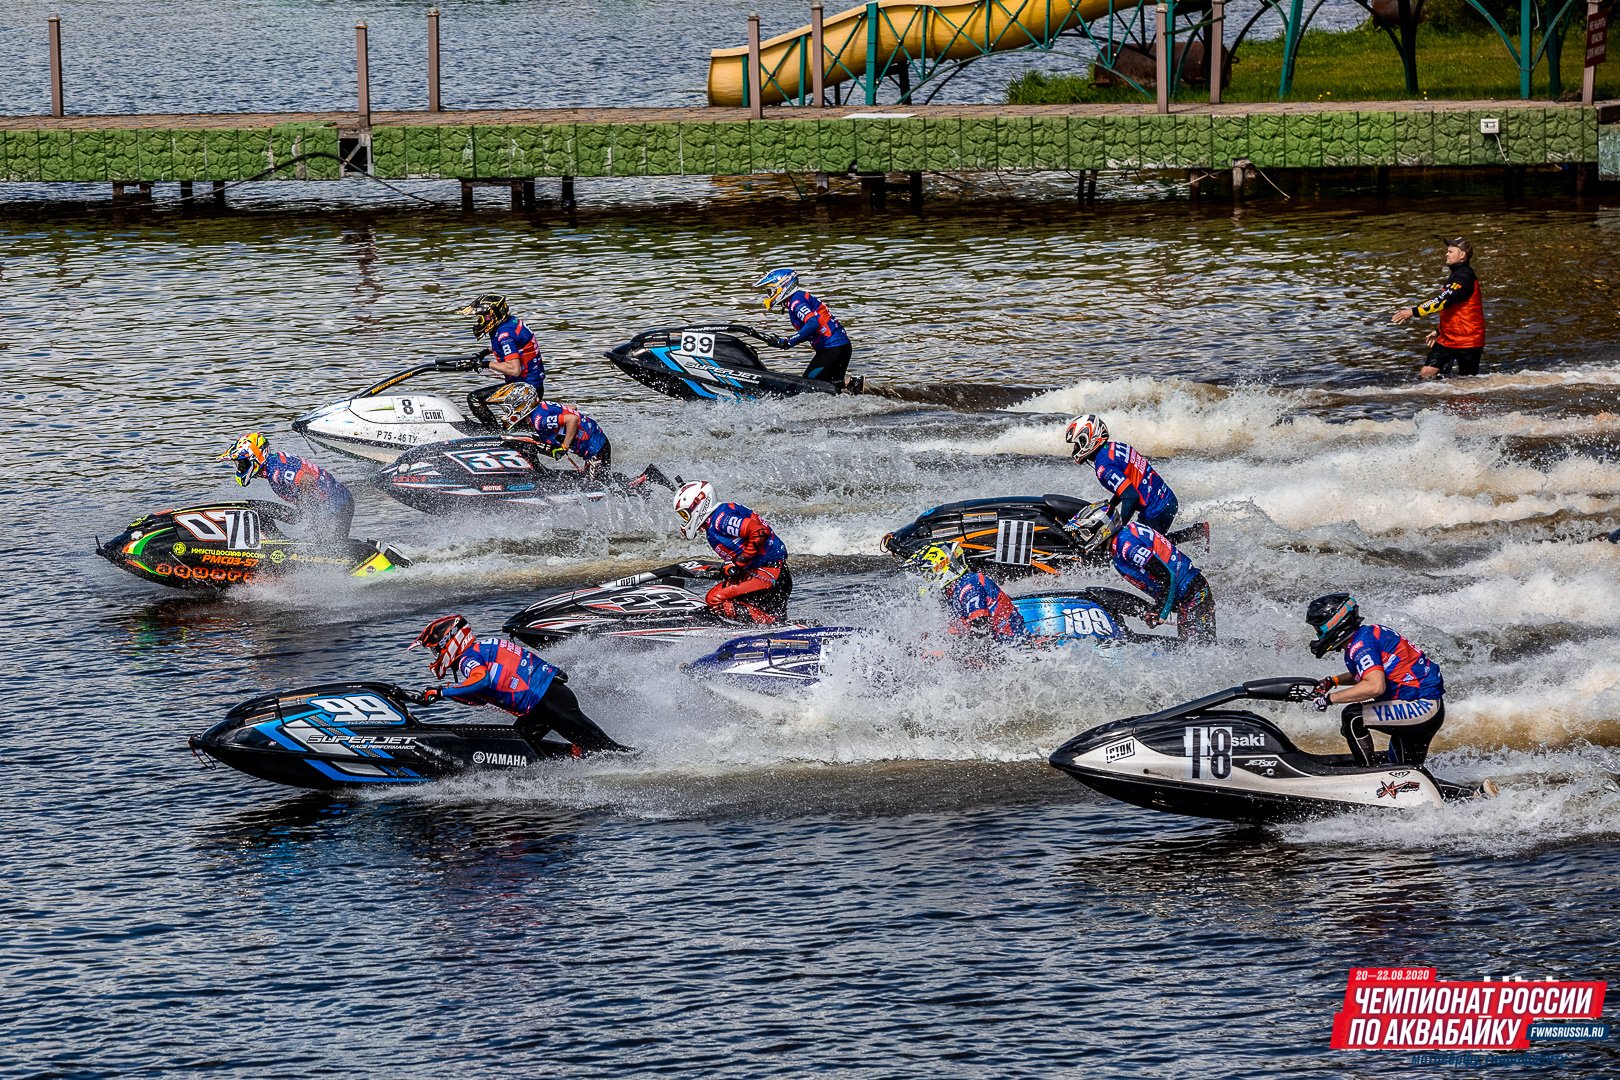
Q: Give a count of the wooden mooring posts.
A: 8